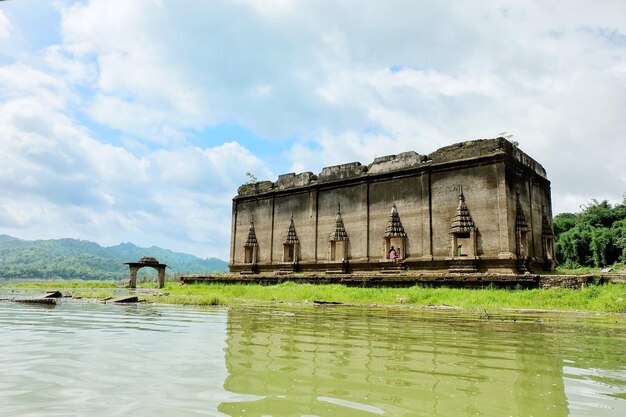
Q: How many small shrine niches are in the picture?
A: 7